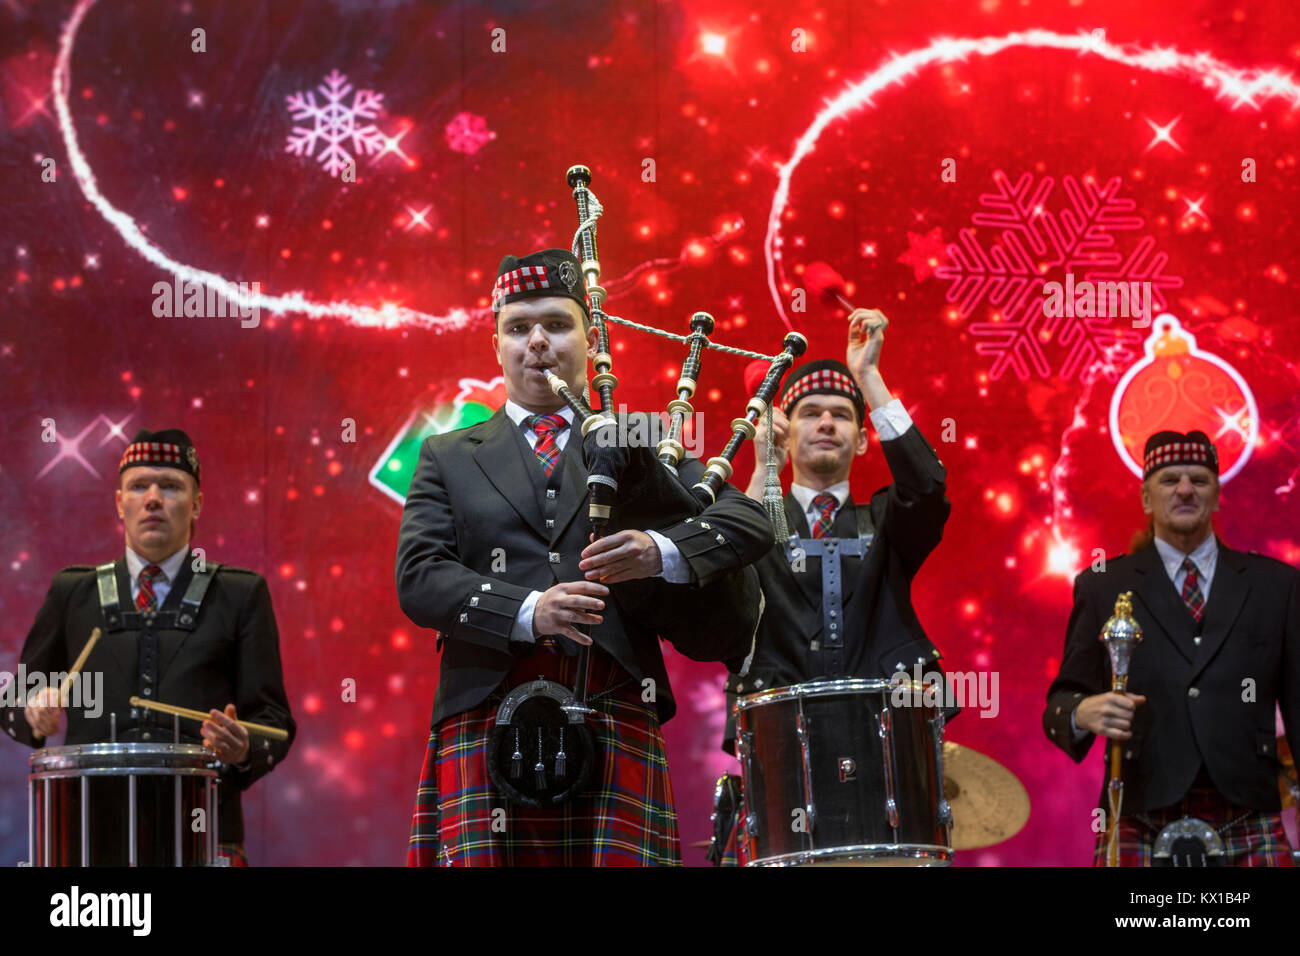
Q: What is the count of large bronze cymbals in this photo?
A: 1